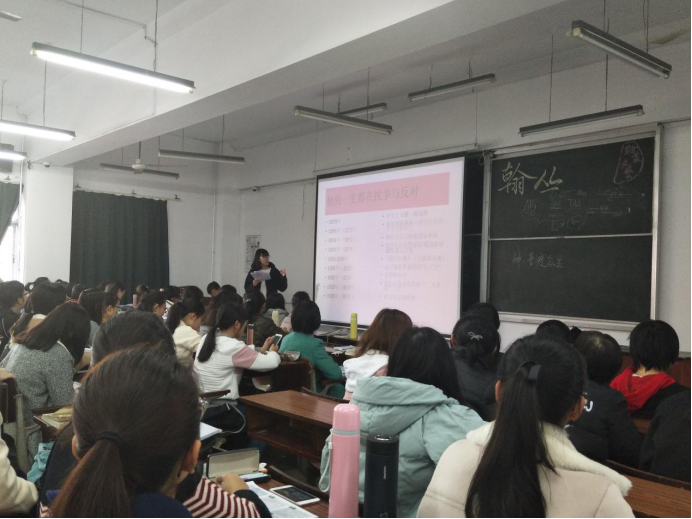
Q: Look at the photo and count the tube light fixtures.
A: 10